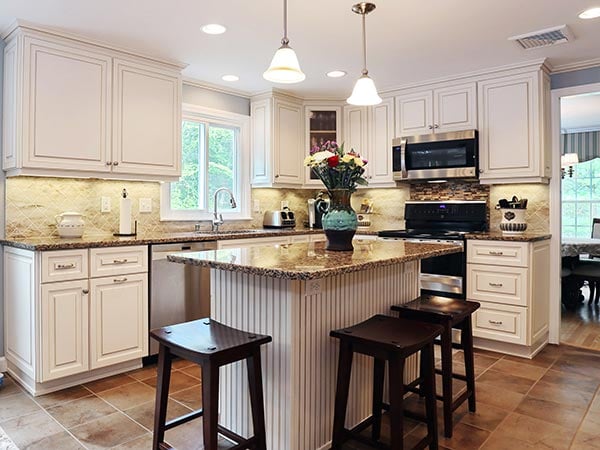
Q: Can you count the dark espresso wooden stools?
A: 3